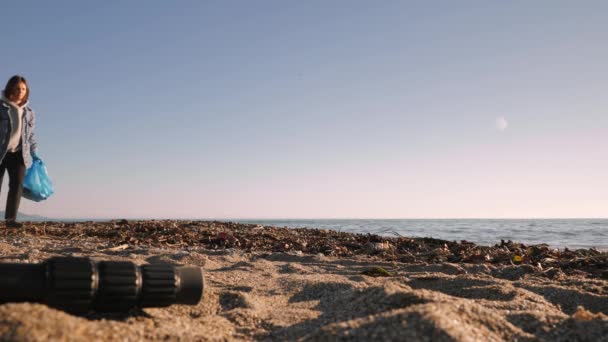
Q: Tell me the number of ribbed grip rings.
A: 3